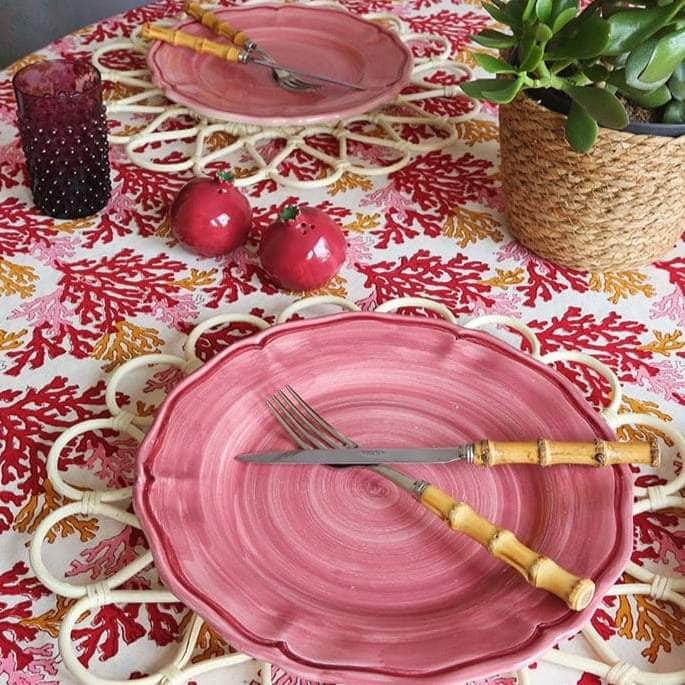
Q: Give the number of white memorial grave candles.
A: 0